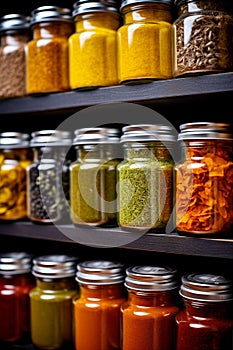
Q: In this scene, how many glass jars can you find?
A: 15